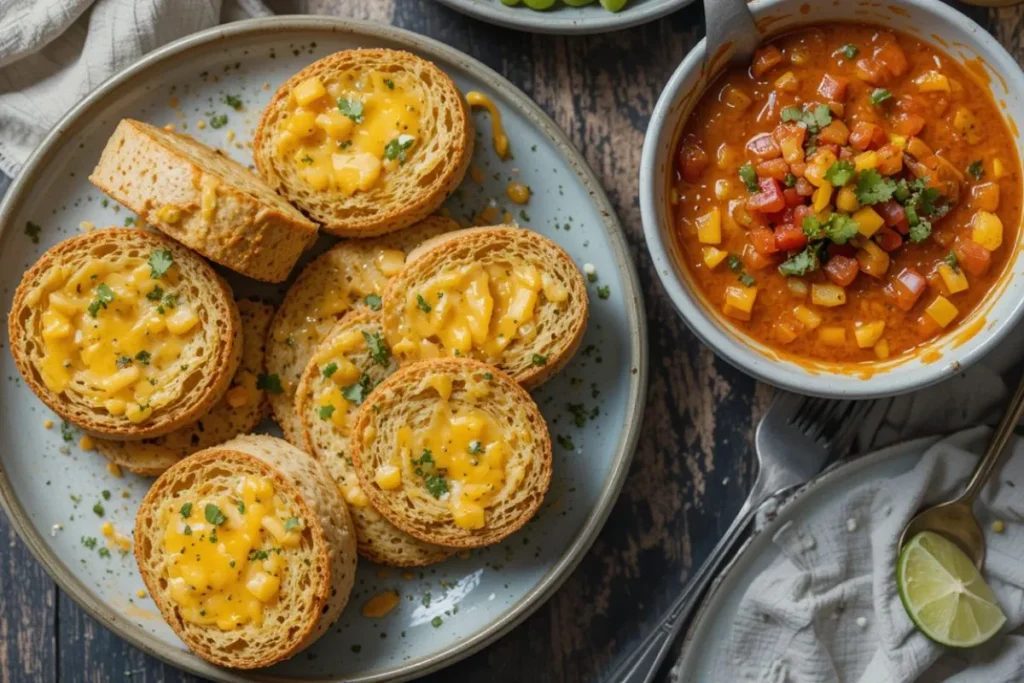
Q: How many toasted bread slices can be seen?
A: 9